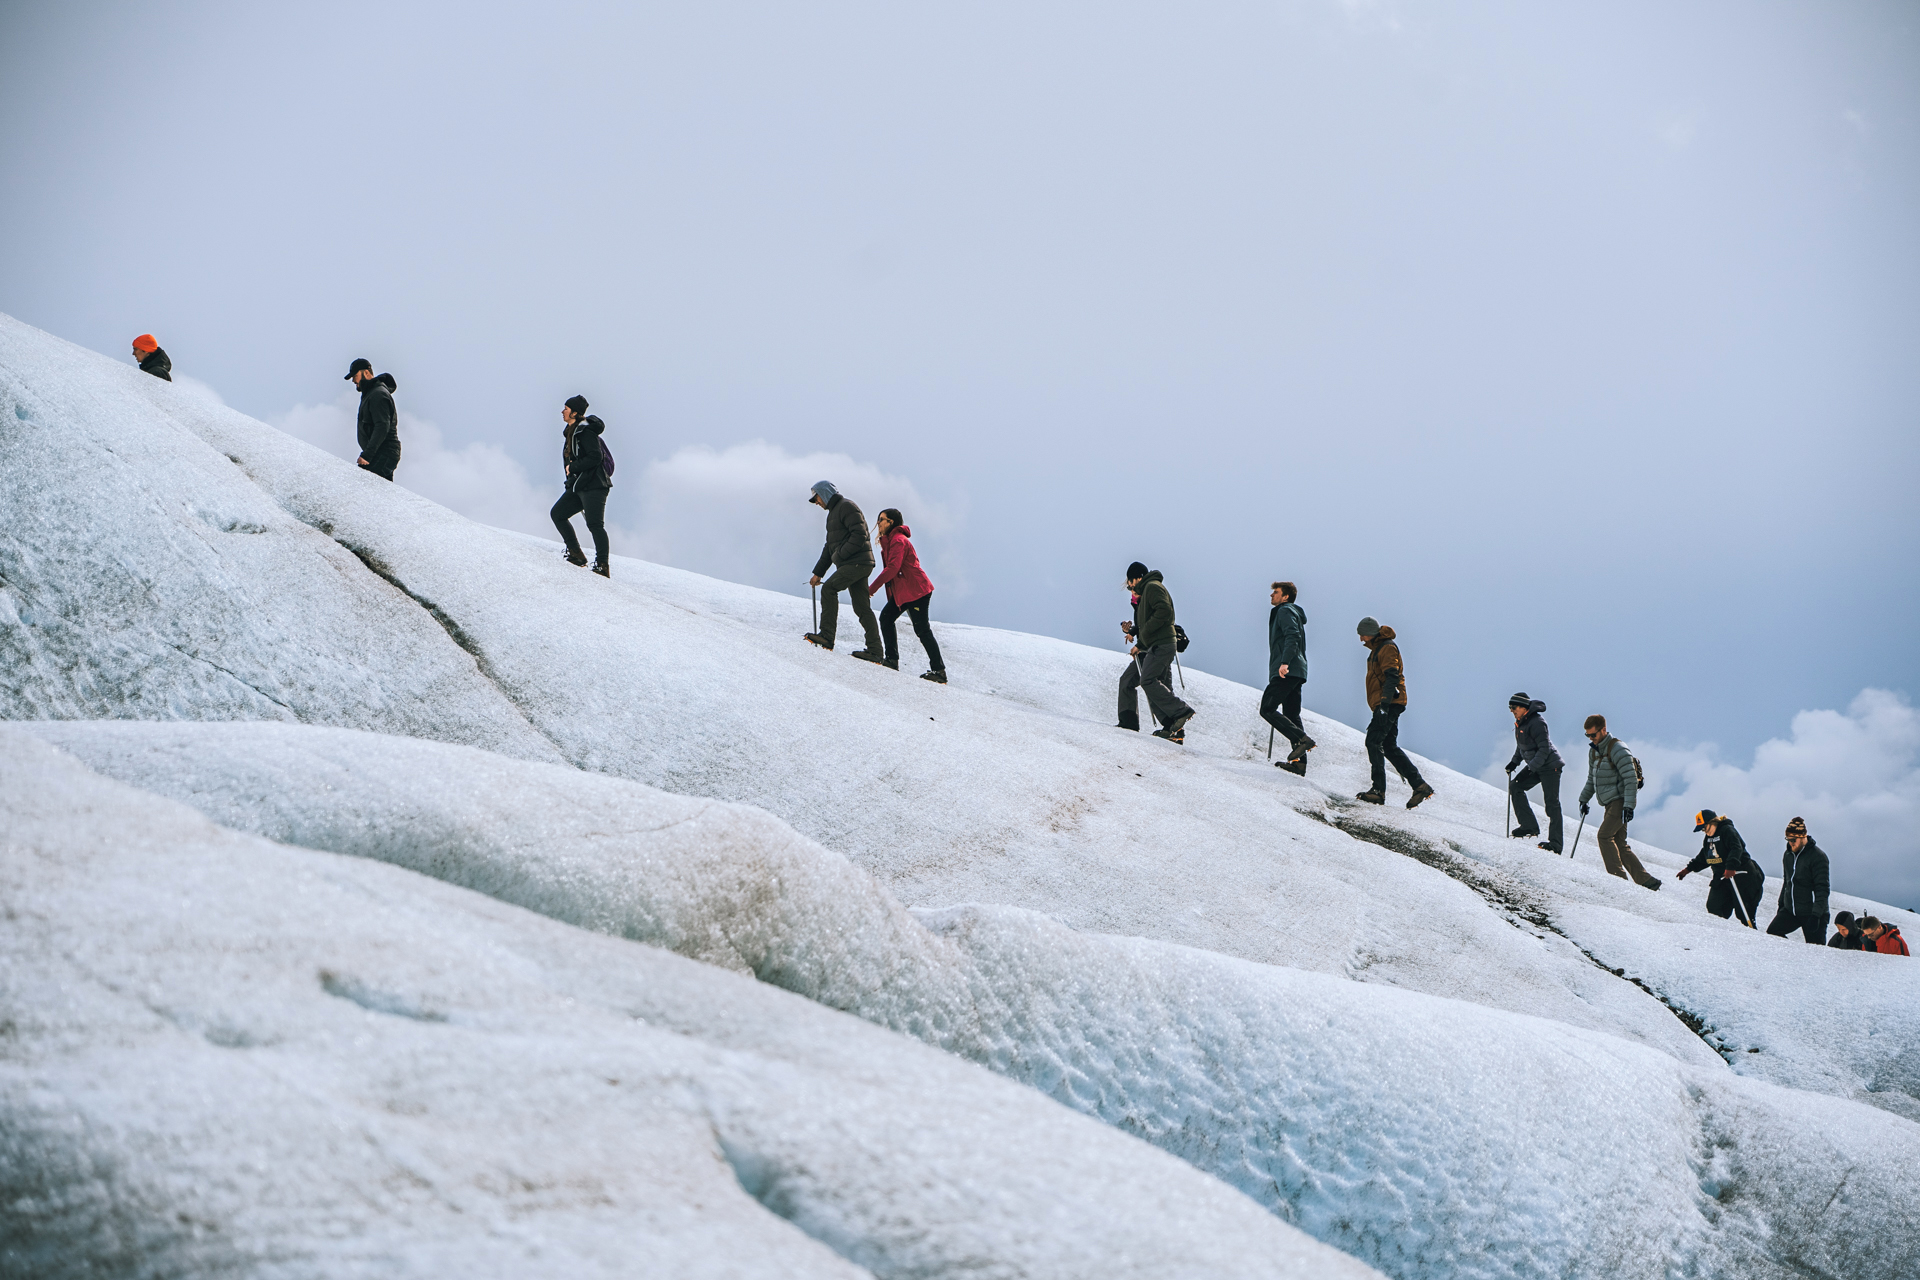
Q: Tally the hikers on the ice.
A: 15